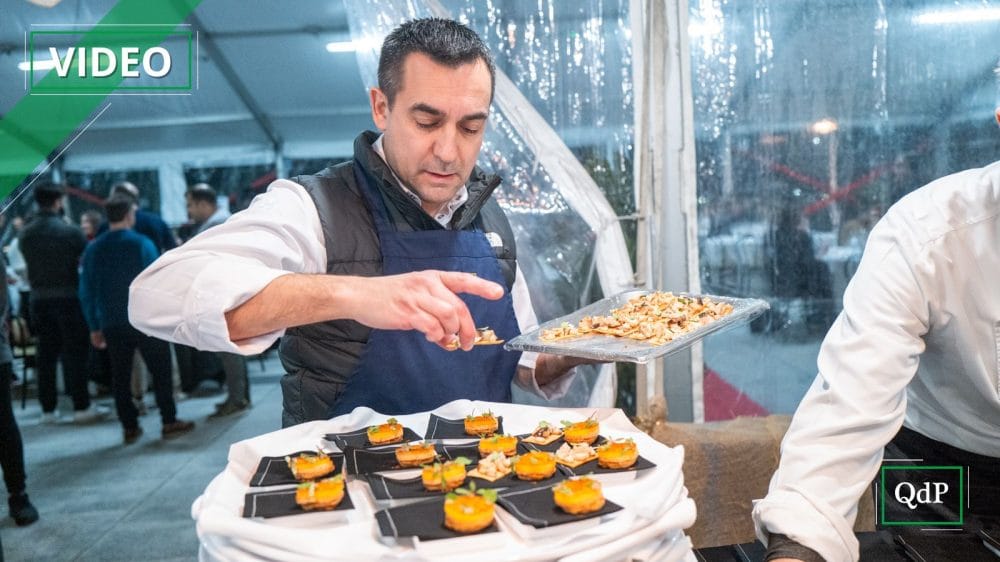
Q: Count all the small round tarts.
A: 12